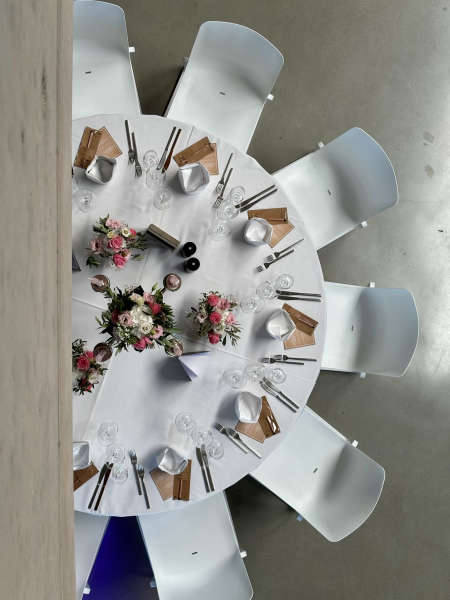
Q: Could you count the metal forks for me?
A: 12